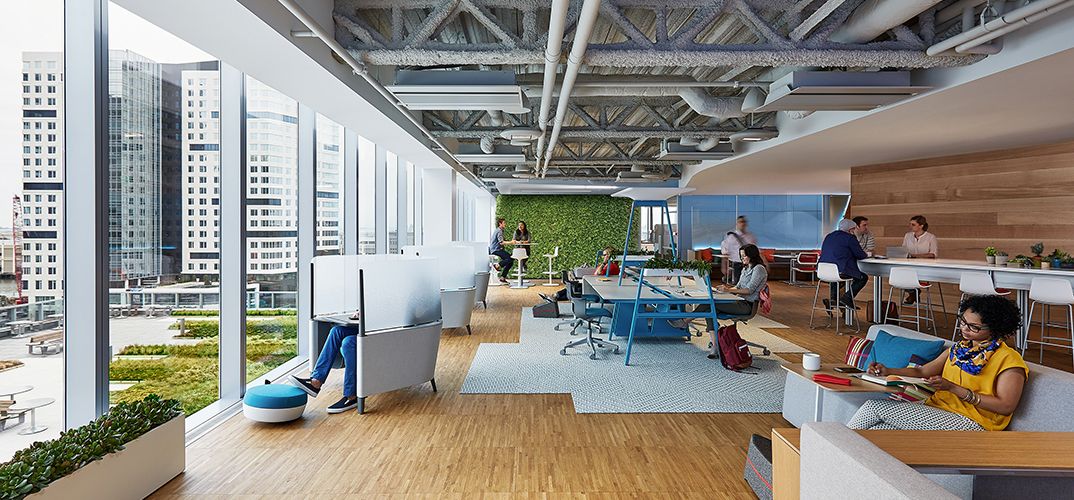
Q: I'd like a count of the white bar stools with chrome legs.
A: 4